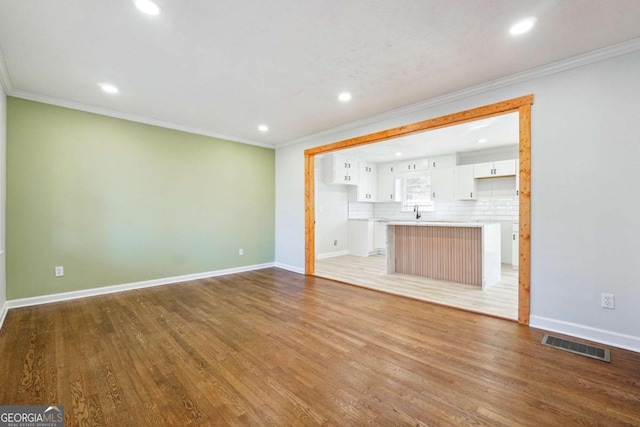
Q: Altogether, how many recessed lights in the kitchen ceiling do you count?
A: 2